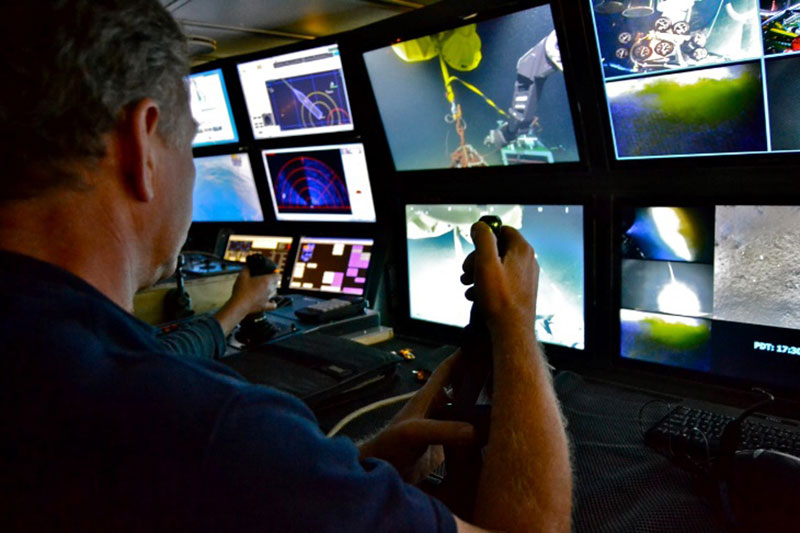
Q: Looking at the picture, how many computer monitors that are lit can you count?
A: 10